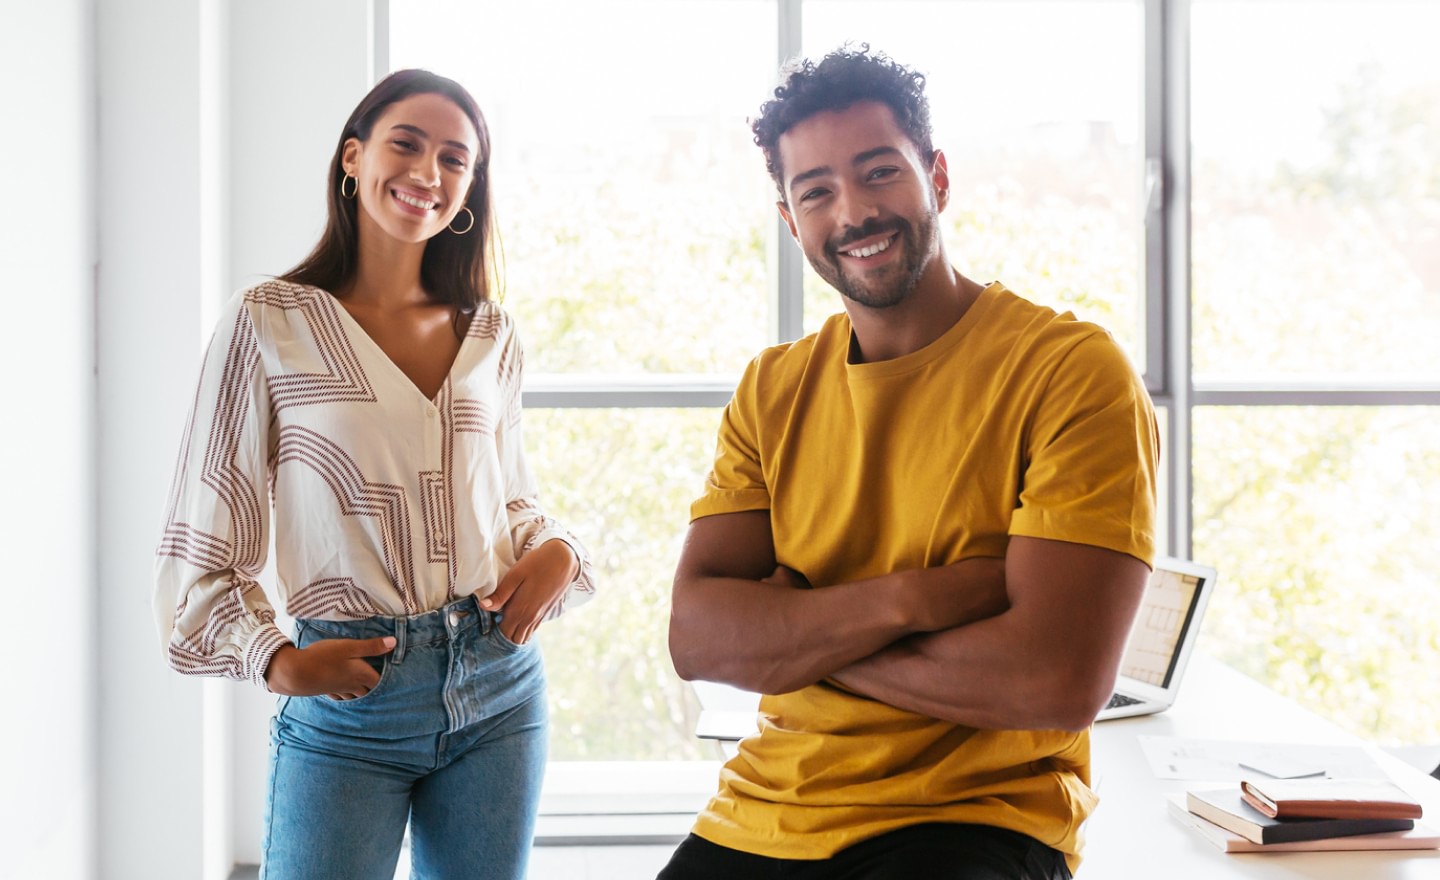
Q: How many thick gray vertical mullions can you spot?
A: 2